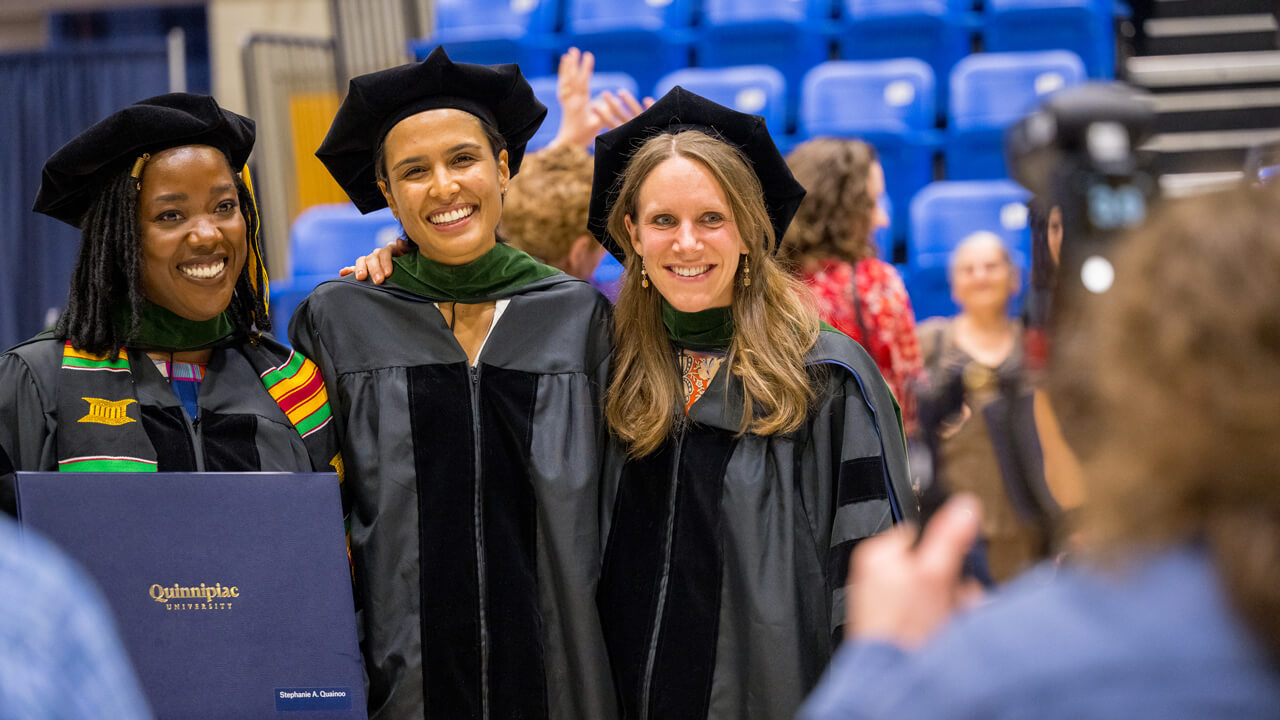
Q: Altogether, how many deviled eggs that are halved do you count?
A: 0